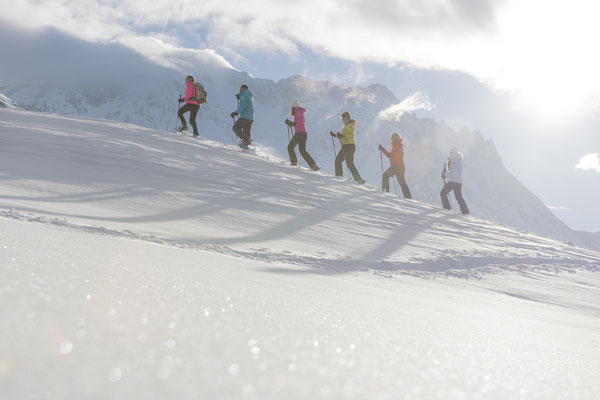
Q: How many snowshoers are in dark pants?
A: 6